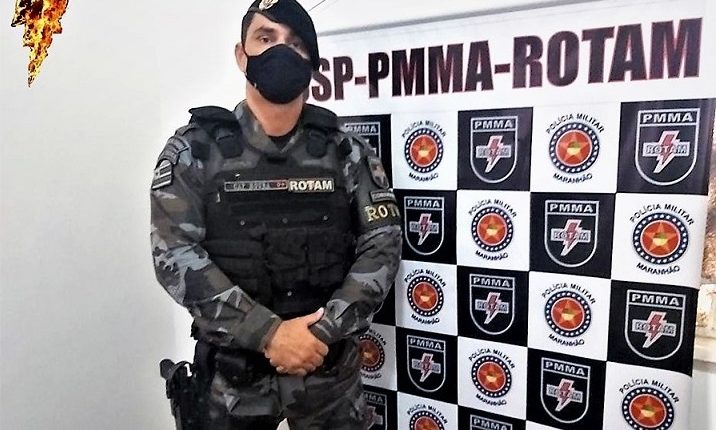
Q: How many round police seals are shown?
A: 10